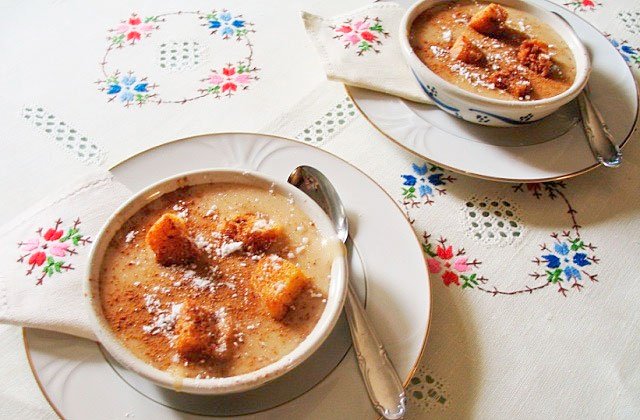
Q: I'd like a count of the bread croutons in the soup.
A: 8